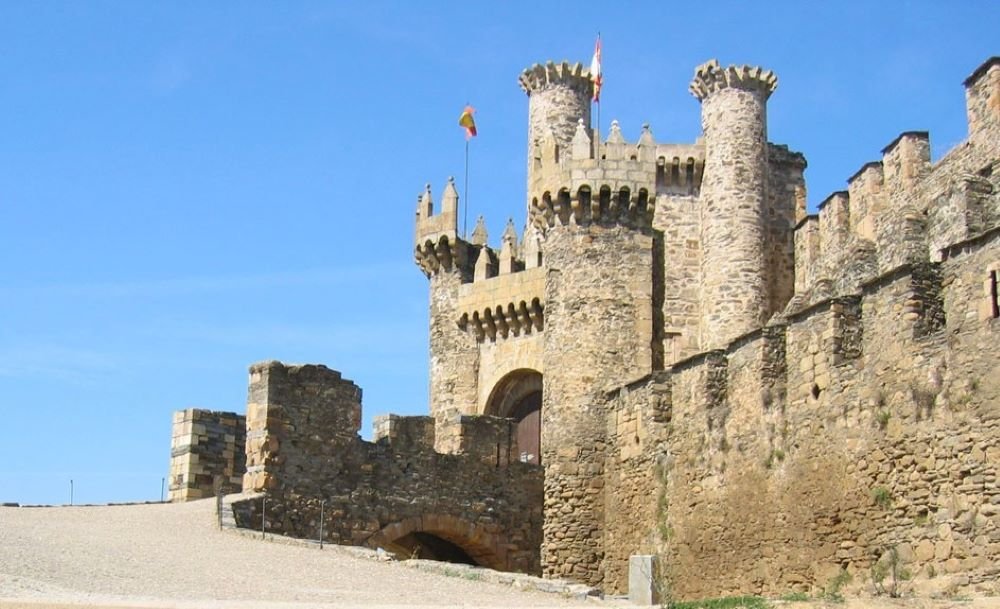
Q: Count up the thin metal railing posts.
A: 5